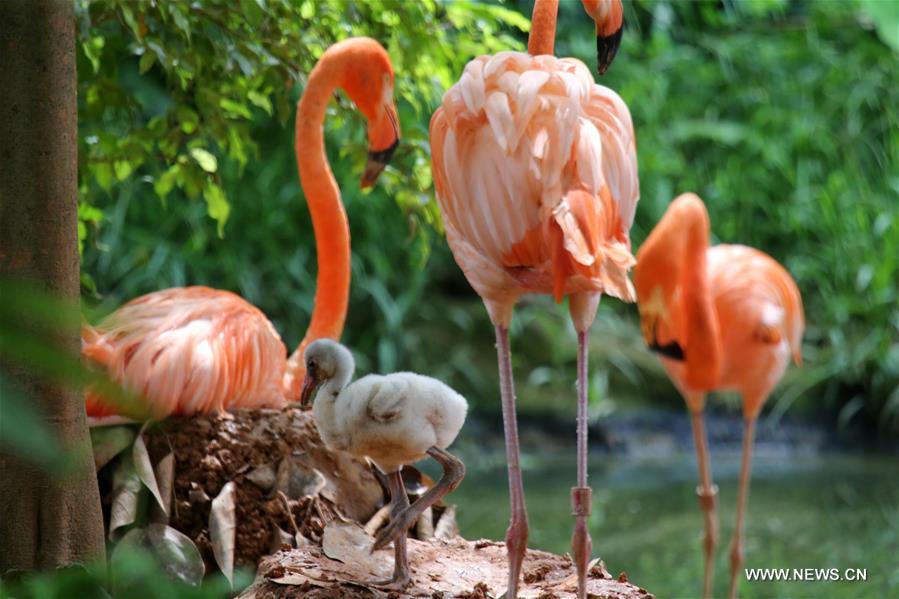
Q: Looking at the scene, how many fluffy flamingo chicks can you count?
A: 1